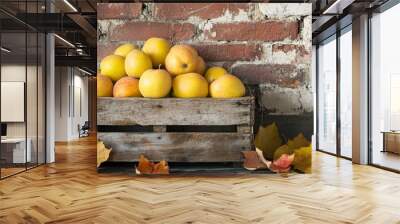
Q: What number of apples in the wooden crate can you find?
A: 12